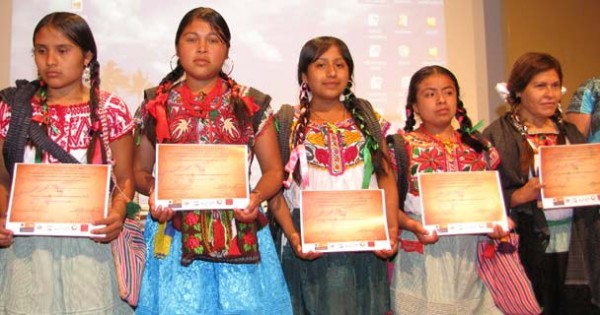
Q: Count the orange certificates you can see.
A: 5